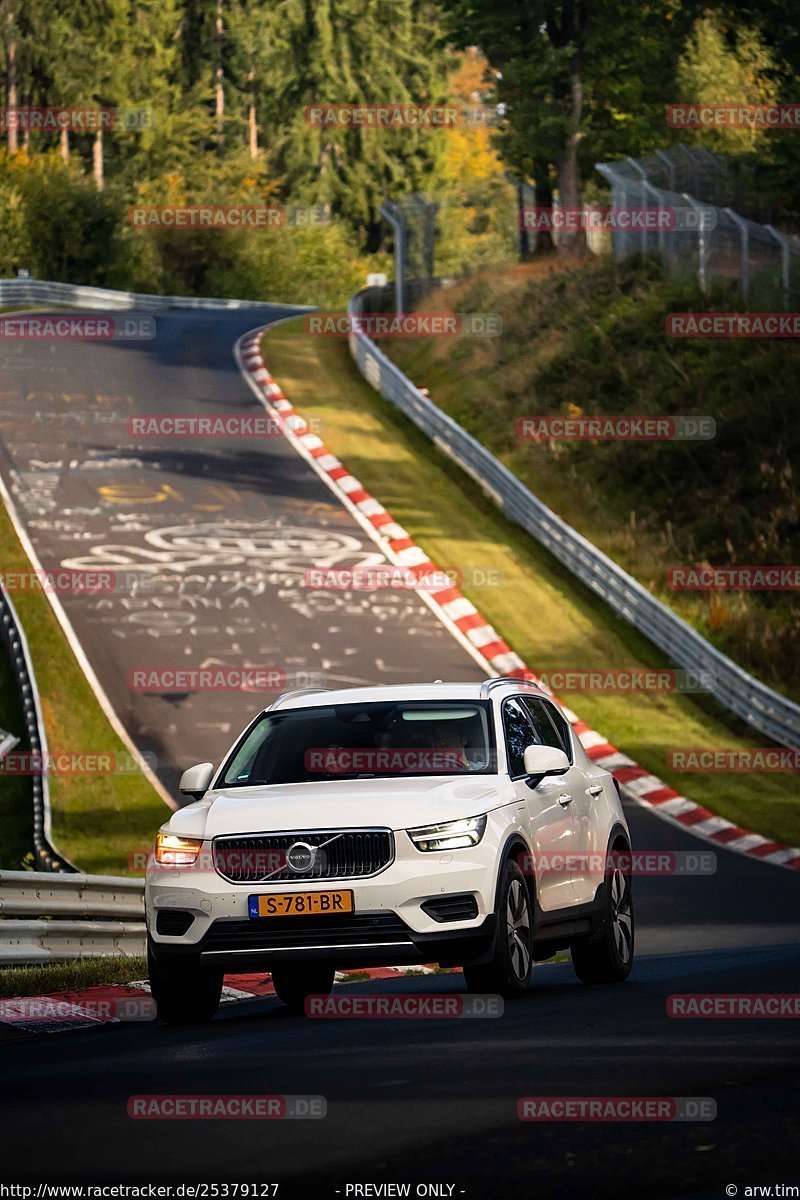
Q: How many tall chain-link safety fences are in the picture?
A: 2